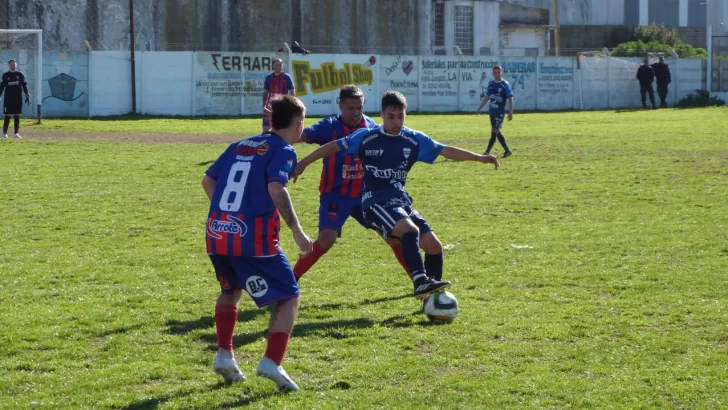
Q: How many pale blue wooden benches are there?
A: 0